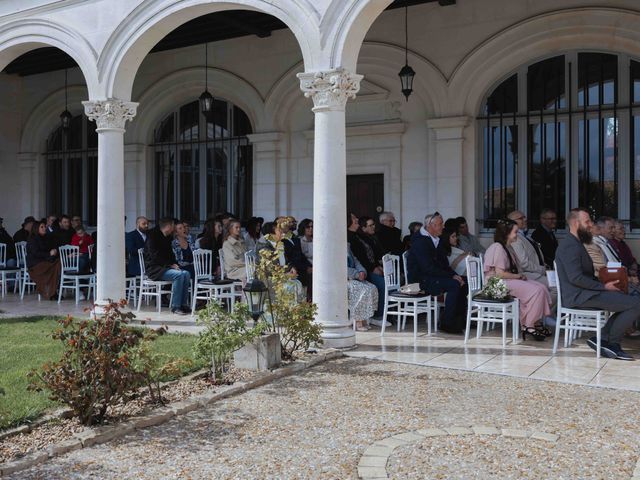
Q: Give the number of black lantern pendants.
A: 3